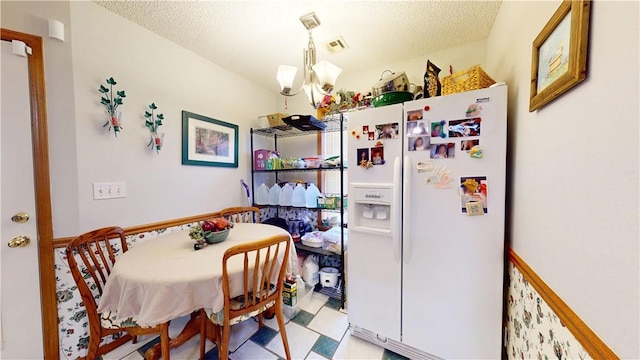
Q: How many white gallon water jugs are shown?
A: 5